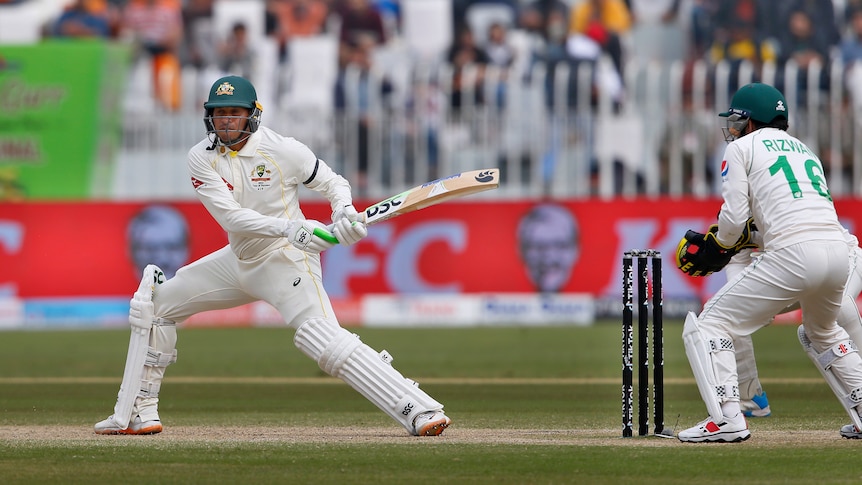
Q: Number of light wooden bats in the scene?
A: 1